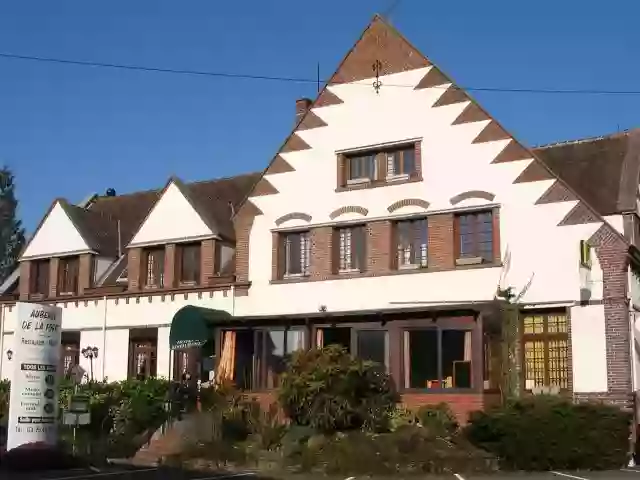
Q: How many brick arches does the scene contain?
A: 4